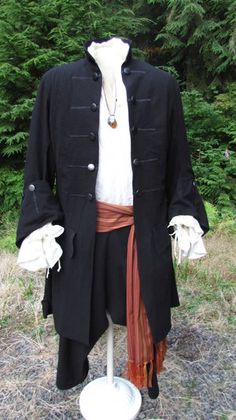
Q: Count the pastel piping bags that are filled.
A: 0